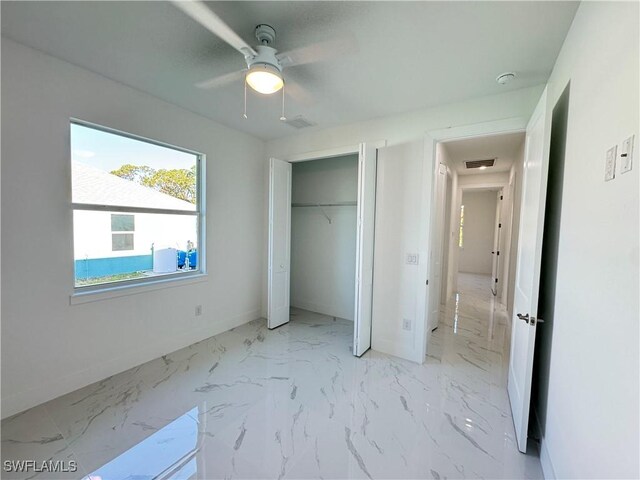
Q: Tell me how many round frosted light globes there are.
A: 1